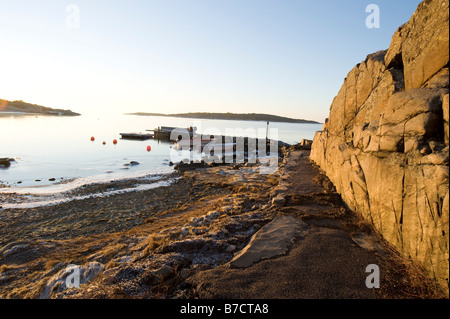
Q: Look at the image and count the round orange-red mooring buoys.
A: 4